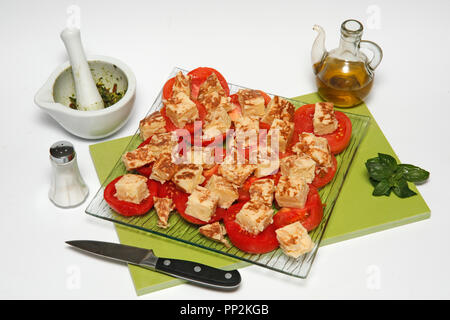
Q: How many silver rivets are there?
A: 3